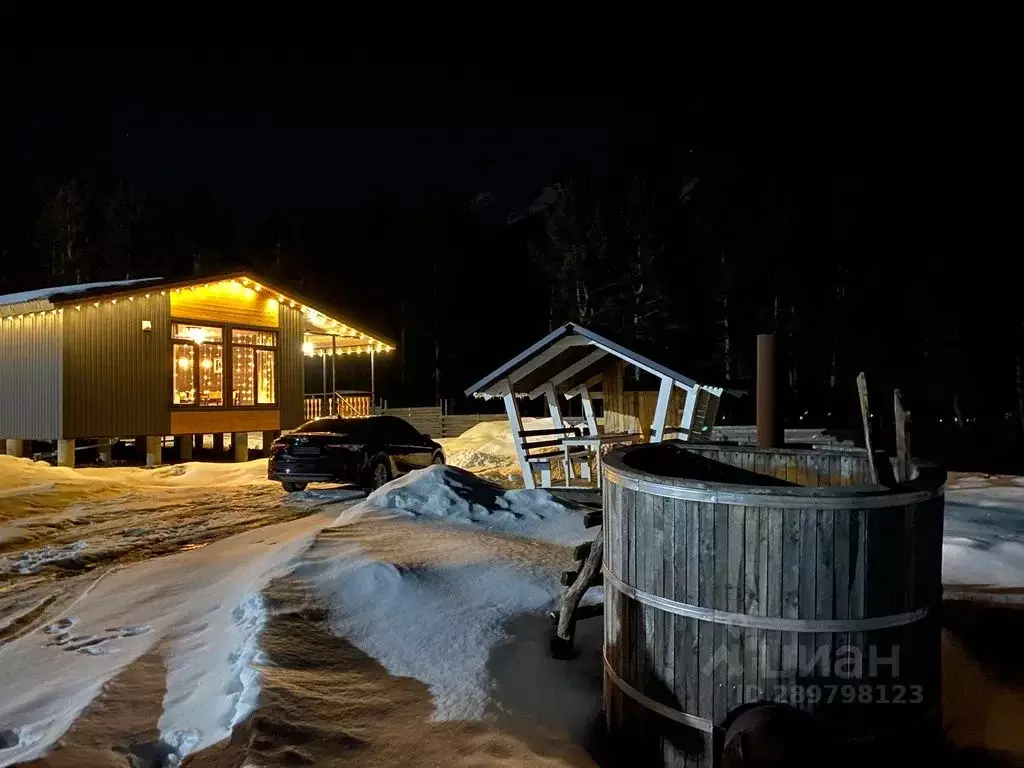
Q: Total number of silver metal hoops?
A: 3